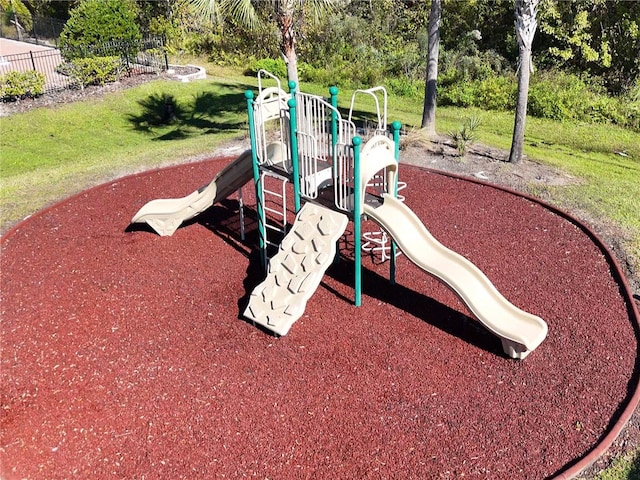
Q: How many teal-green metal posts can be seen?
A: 6